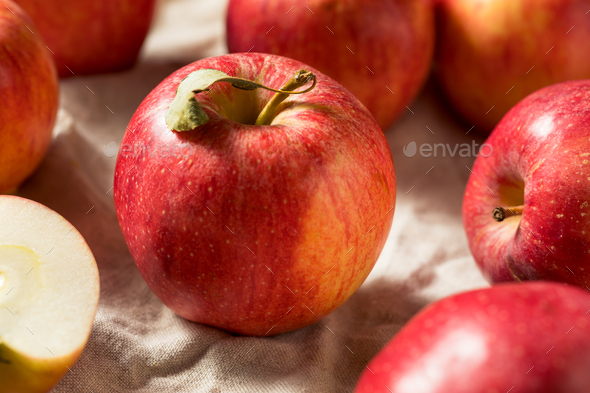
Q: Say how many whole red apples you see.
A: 7